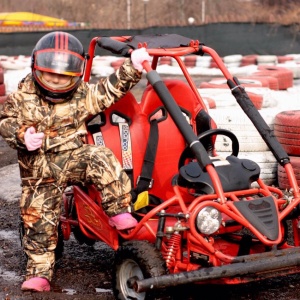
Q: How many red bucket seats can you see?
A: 2